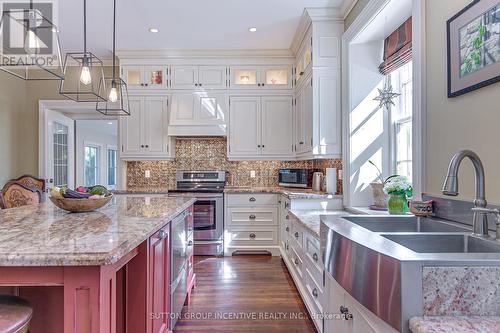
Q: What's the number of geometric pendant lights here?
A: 3